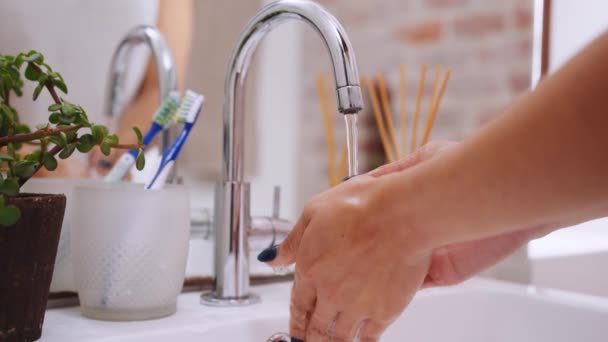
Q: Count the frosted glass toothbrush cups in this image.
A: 1